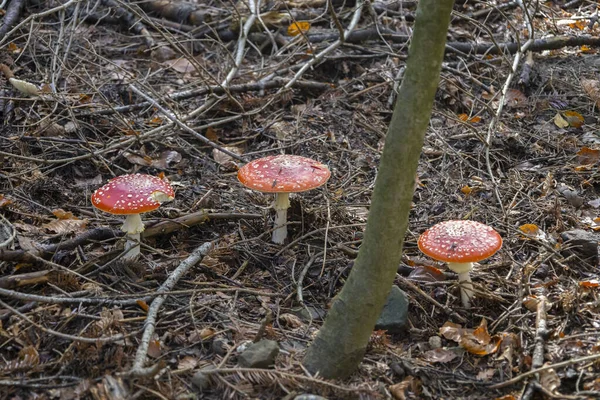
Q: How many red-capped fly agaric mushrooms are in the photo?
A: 3